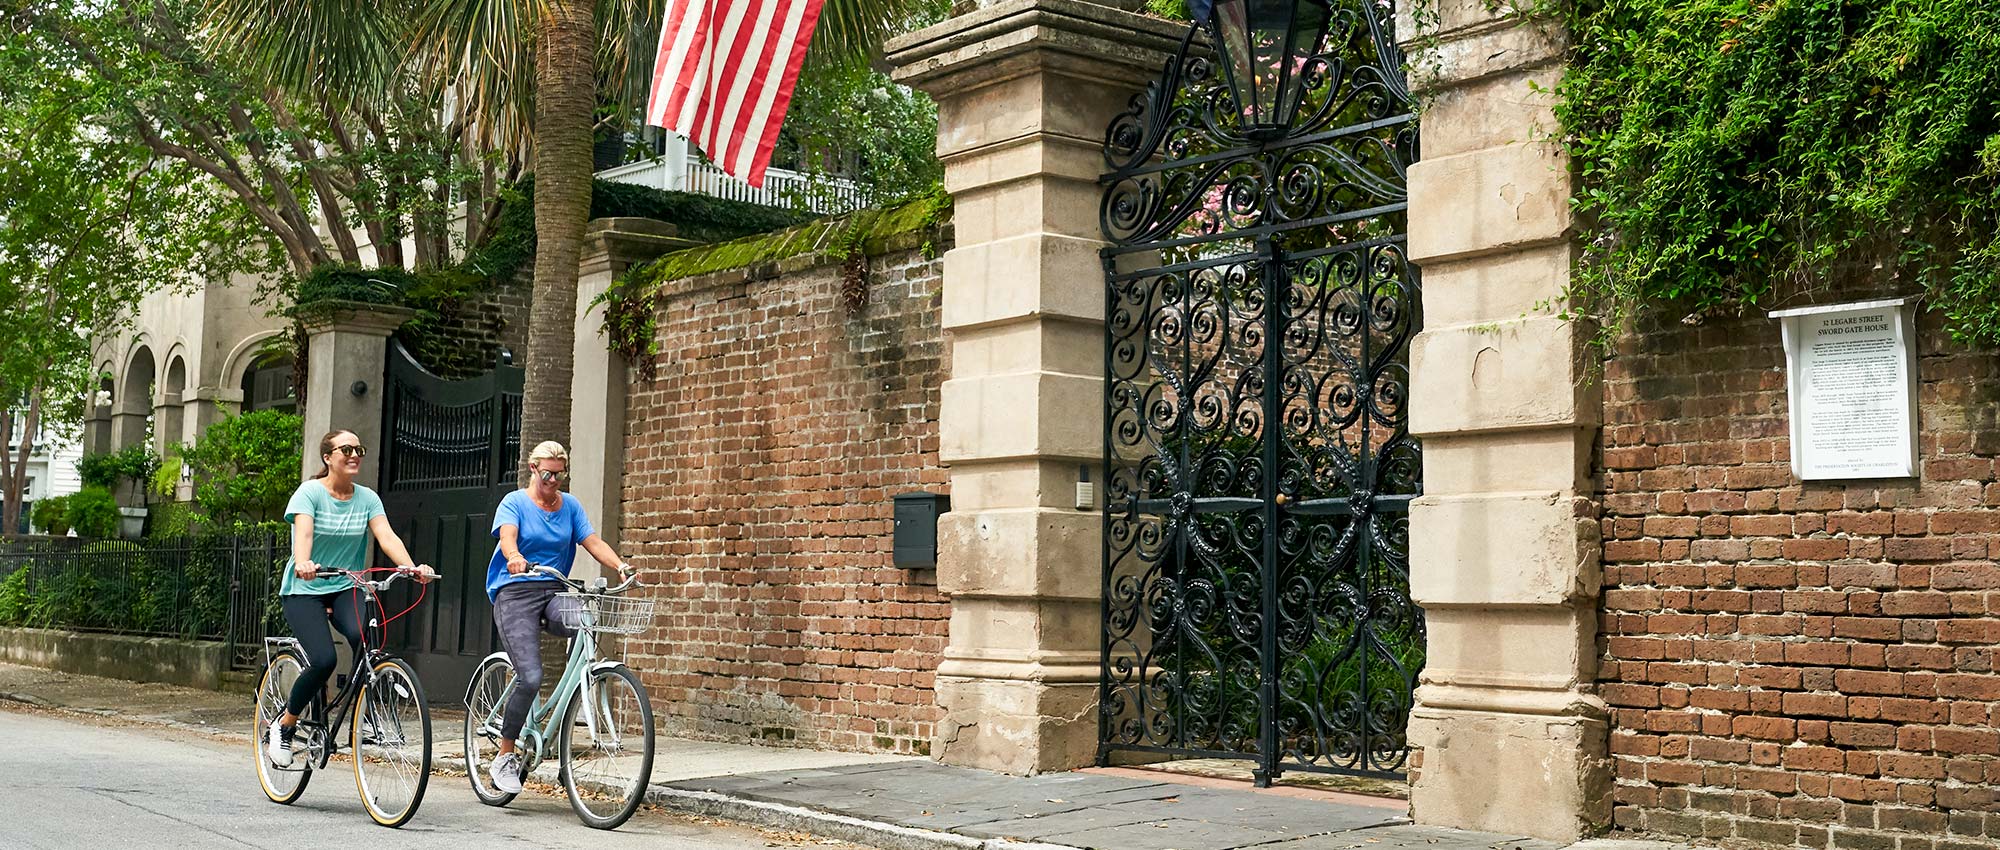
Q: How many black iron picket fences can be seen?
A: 1